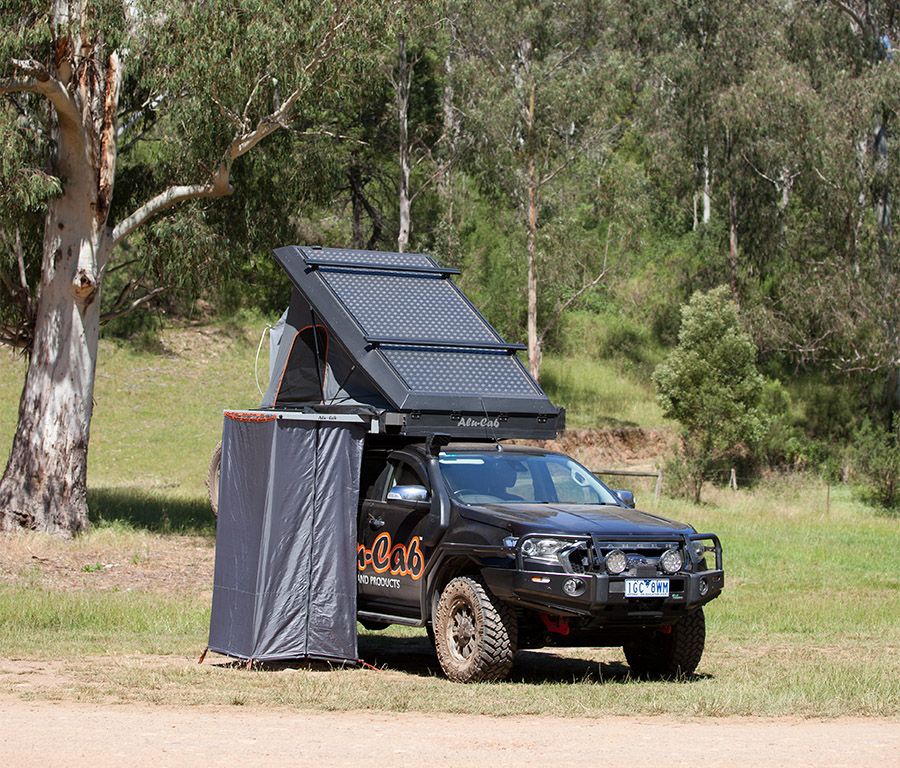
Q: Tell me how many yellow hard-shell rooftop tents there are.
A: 0